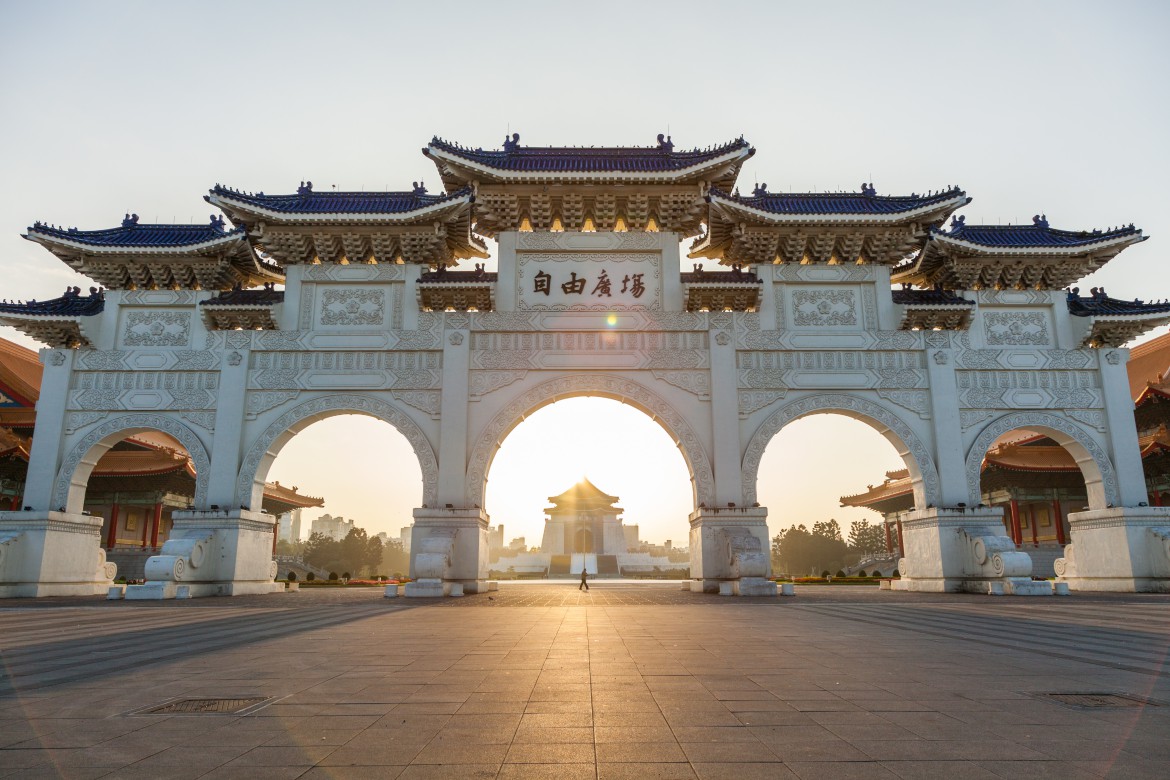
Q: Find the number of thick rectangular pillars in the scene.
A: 6